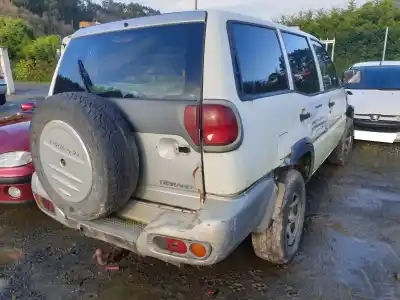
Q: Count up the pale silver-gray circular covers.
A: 1